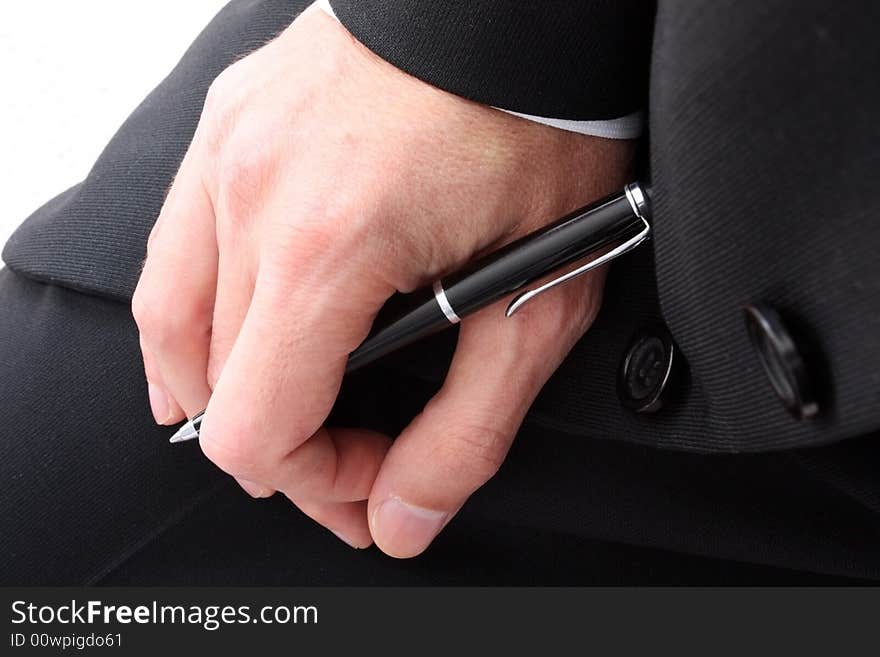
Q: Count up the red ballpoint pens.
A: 0